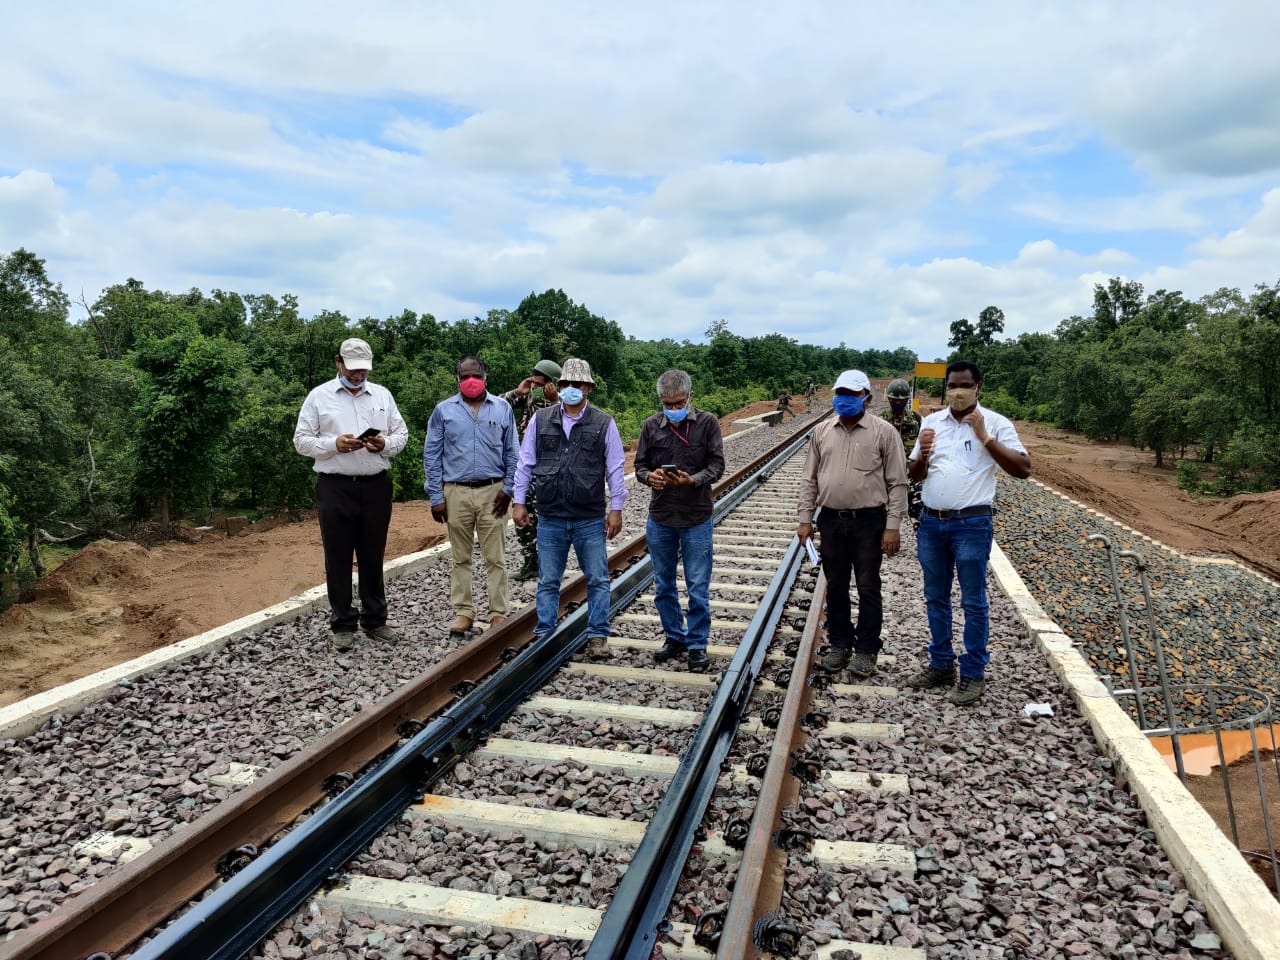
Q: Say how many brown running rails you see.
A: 2